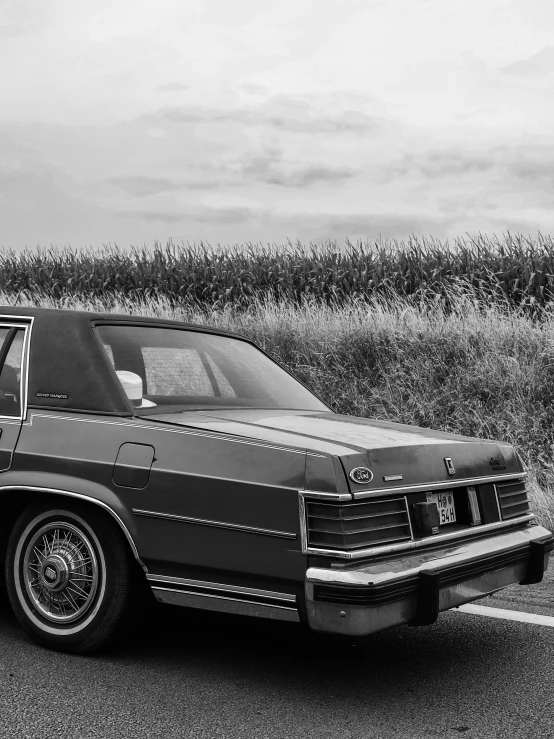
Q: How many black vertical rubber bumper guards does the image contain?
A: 2